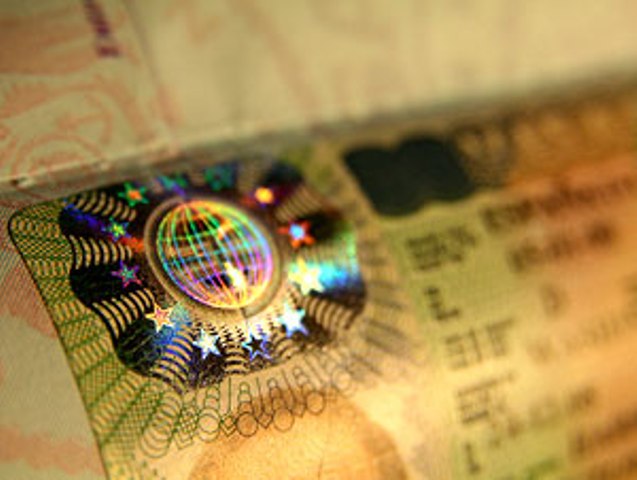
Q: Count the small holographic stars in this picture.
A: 12